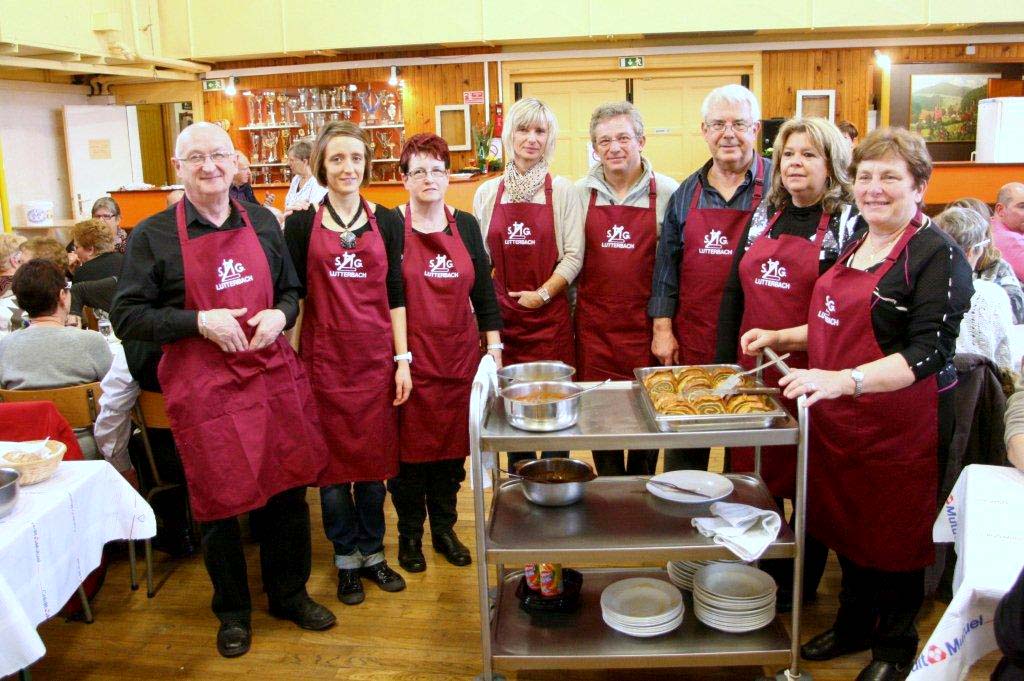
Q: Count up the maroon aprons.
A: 8